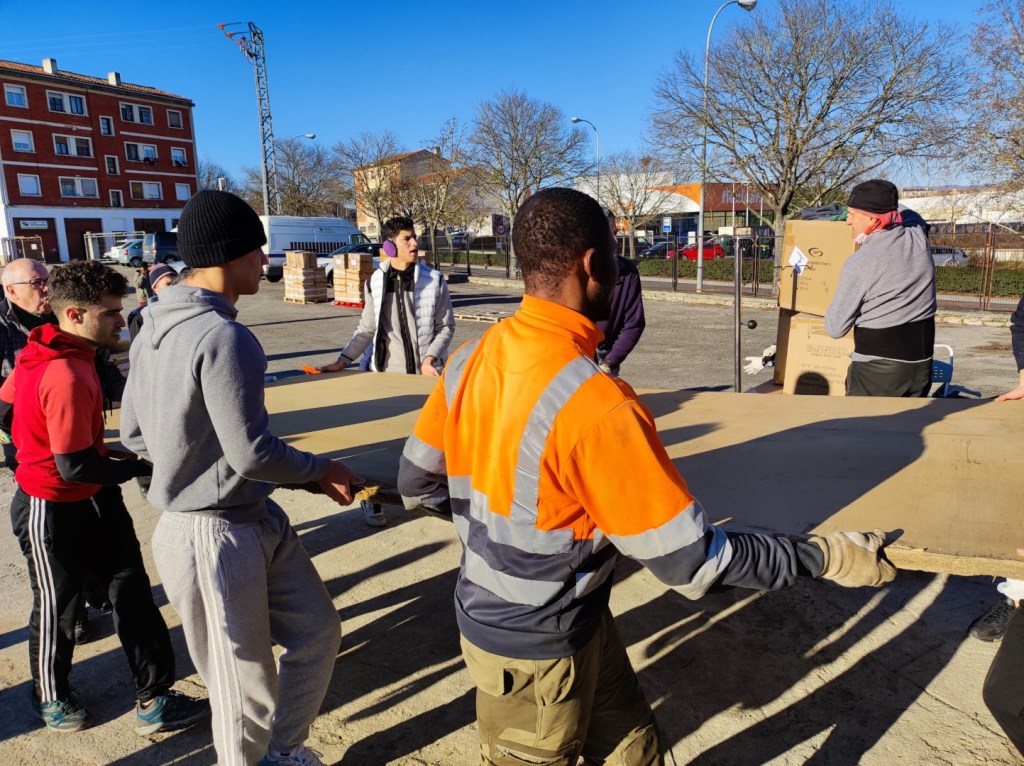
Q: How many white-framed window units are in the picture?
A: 15